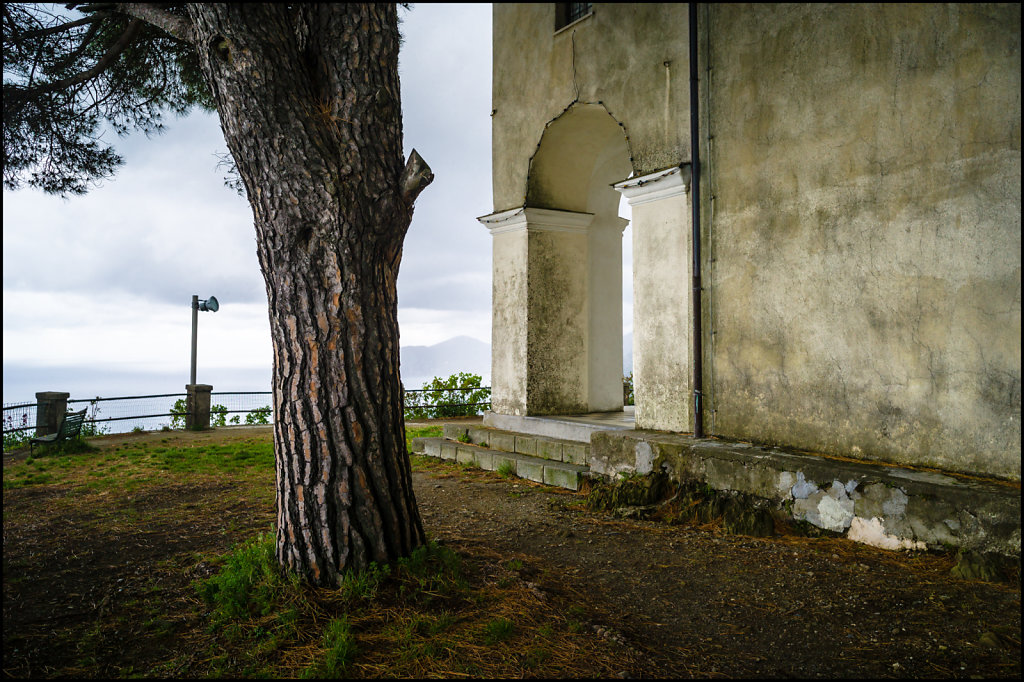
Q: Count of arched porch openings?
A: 1